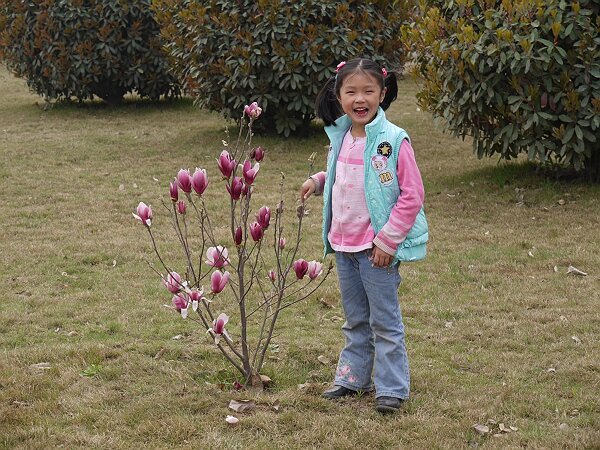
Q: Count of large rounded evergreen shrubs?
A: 3